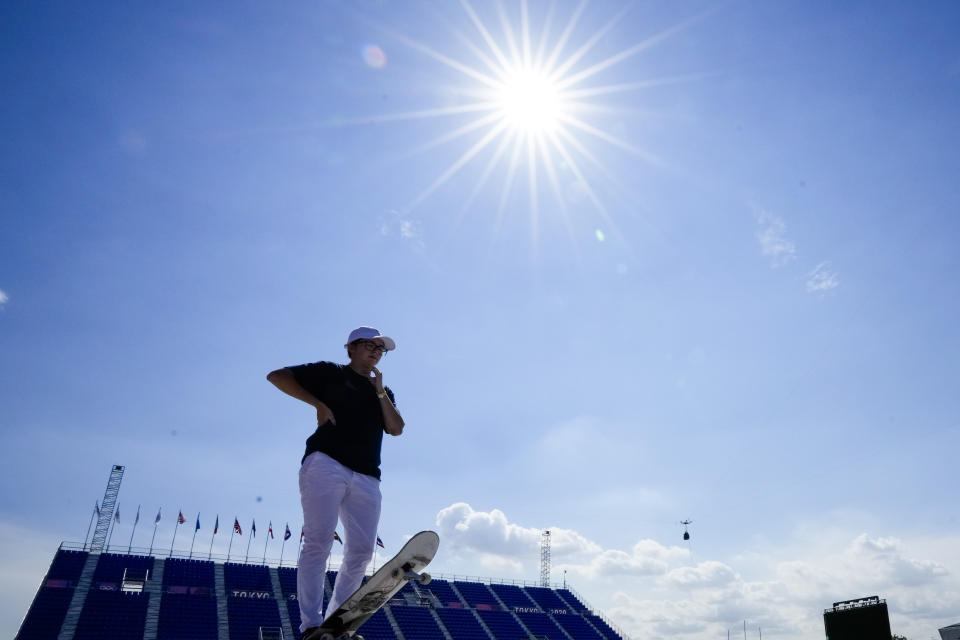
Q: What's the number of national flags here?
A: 14